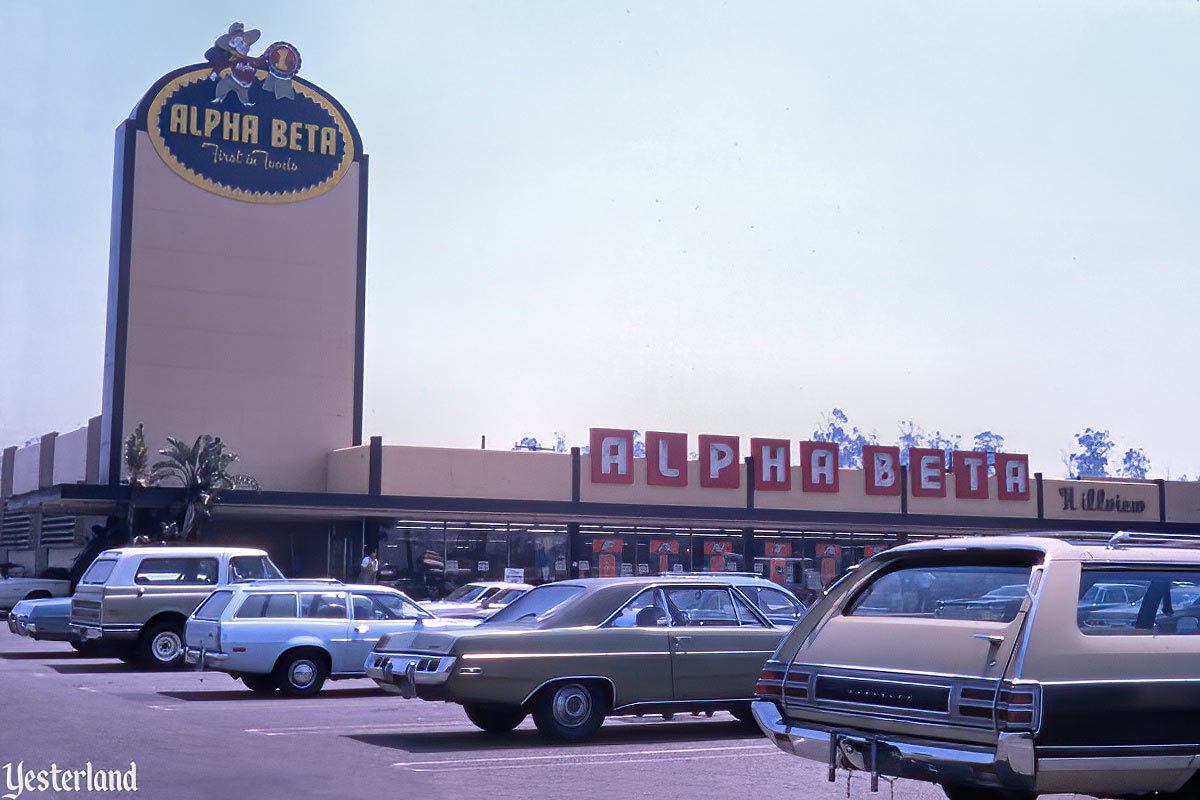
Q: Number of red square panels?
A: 9